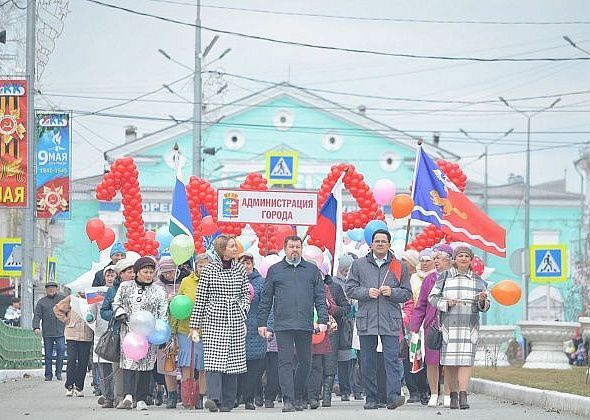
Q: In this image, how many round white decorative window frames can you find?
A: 5